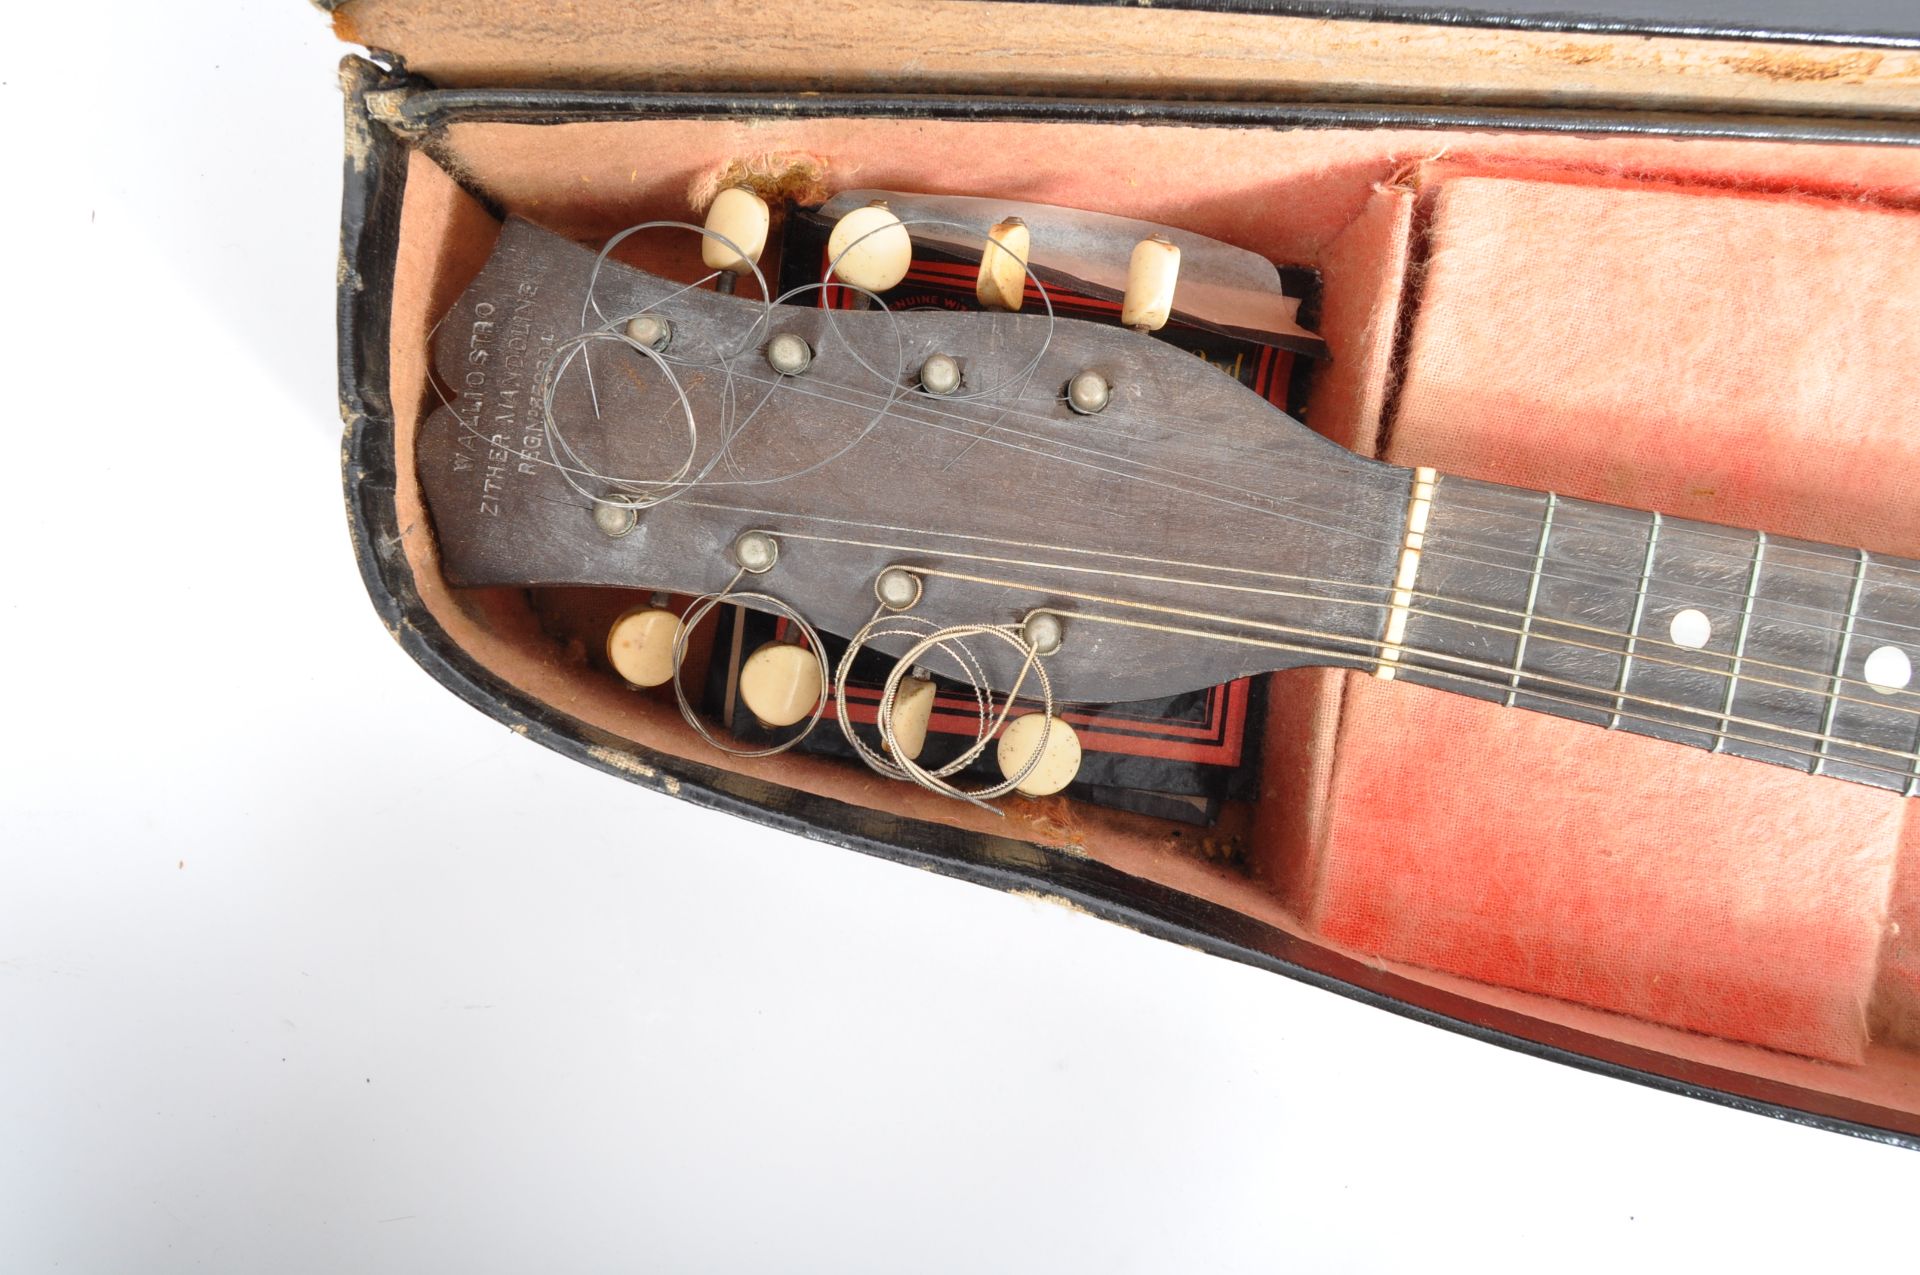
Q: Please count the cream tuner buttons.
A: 8